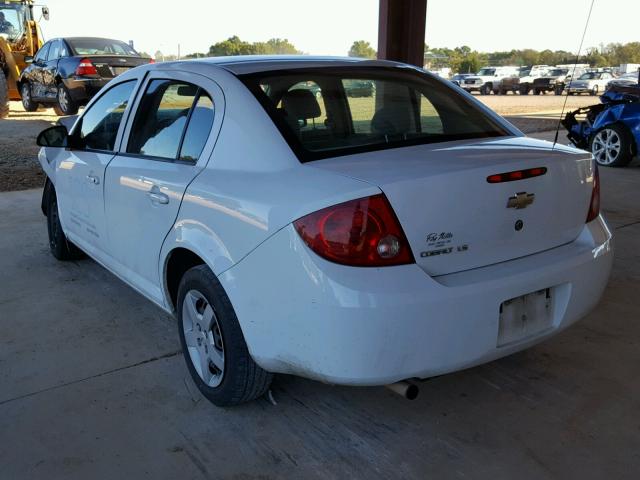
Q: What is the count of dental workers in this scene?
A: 0